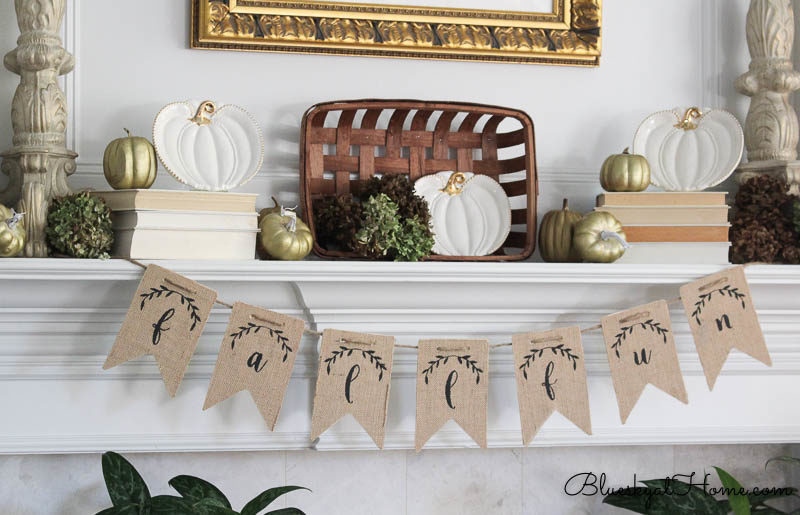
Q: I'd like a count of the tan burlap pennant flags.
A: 7